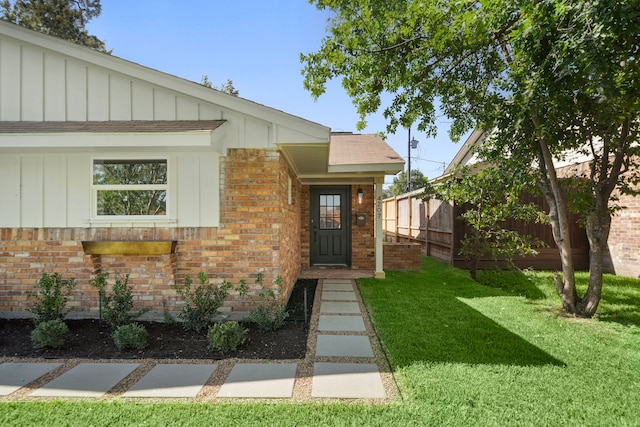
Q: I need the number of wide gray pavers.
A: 11